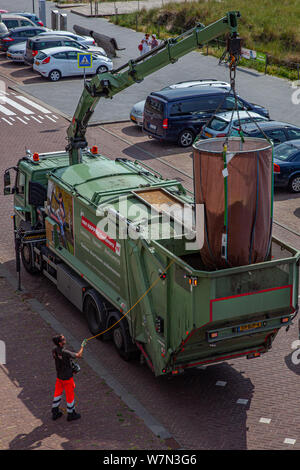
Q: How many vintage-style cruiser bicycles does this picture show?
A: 0